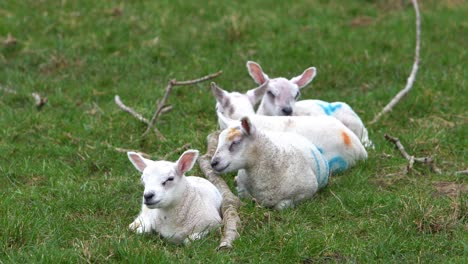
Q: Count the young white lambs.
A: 4